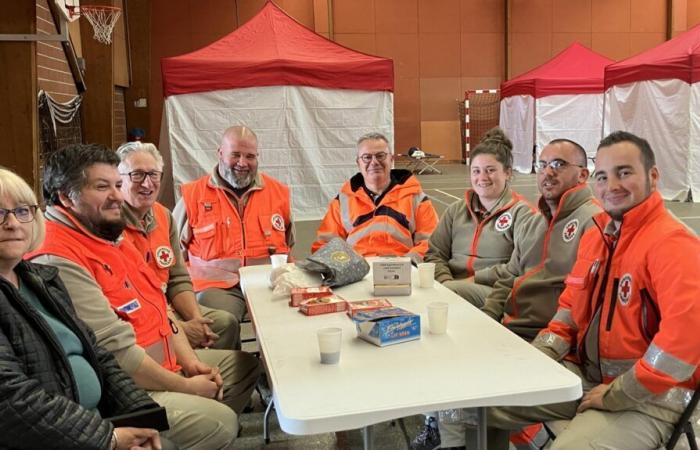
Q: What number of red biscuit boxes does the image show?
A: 3